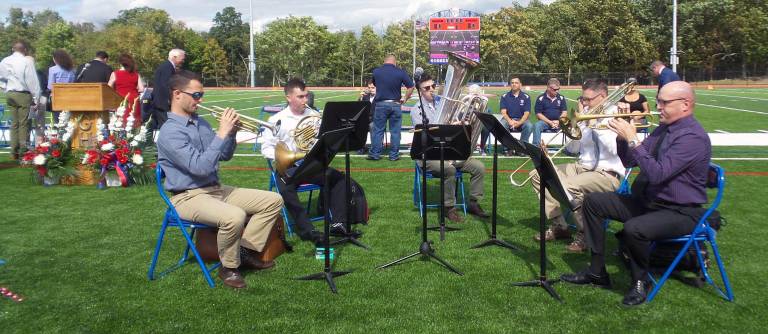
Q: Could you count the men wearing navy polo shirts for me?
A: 3